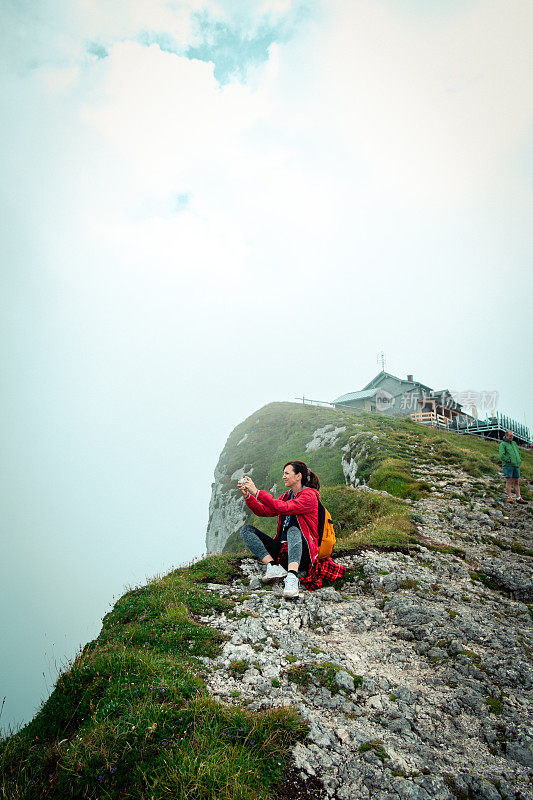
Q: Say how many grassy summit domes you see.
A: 1